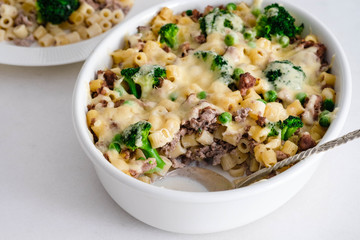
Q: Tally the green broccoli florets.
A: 9